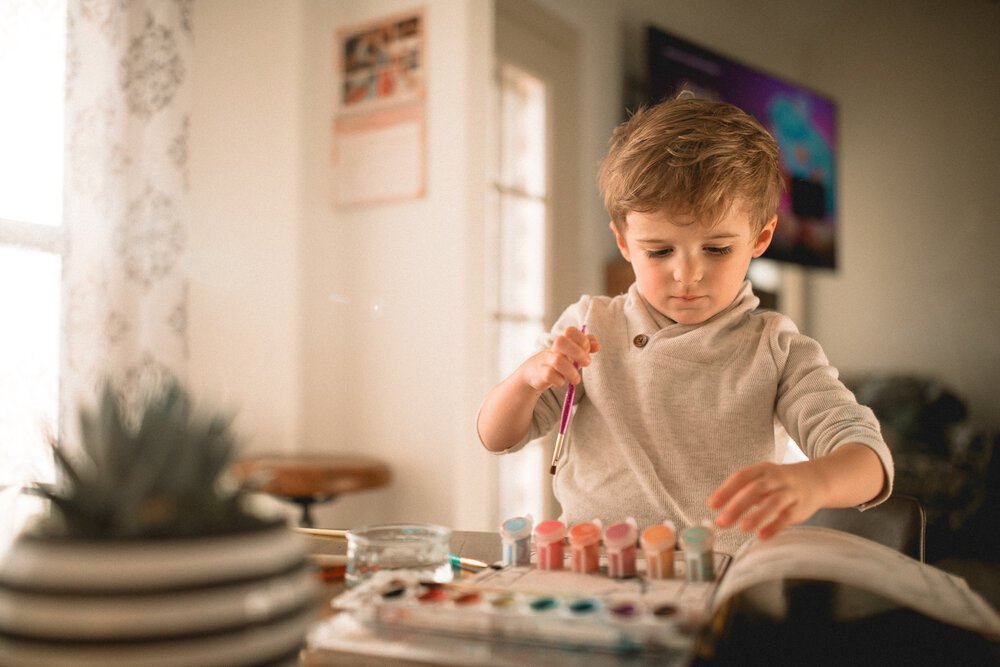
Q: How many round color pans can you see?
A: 8